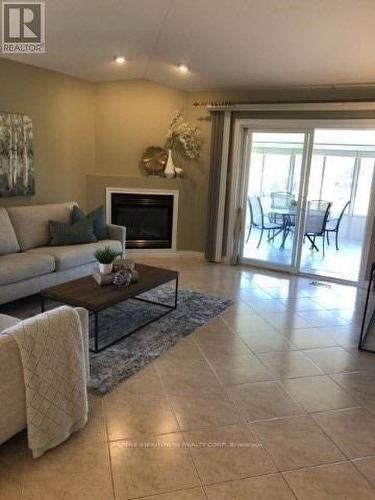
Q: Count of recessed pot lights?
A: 2